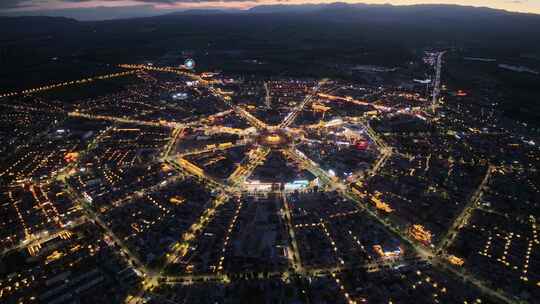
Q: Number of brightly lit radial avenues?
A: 8